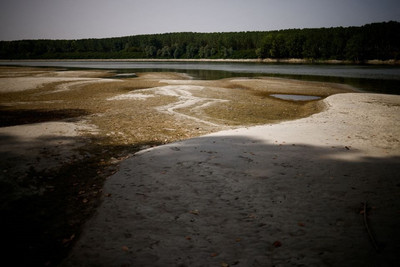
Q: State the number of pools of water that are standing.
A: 1